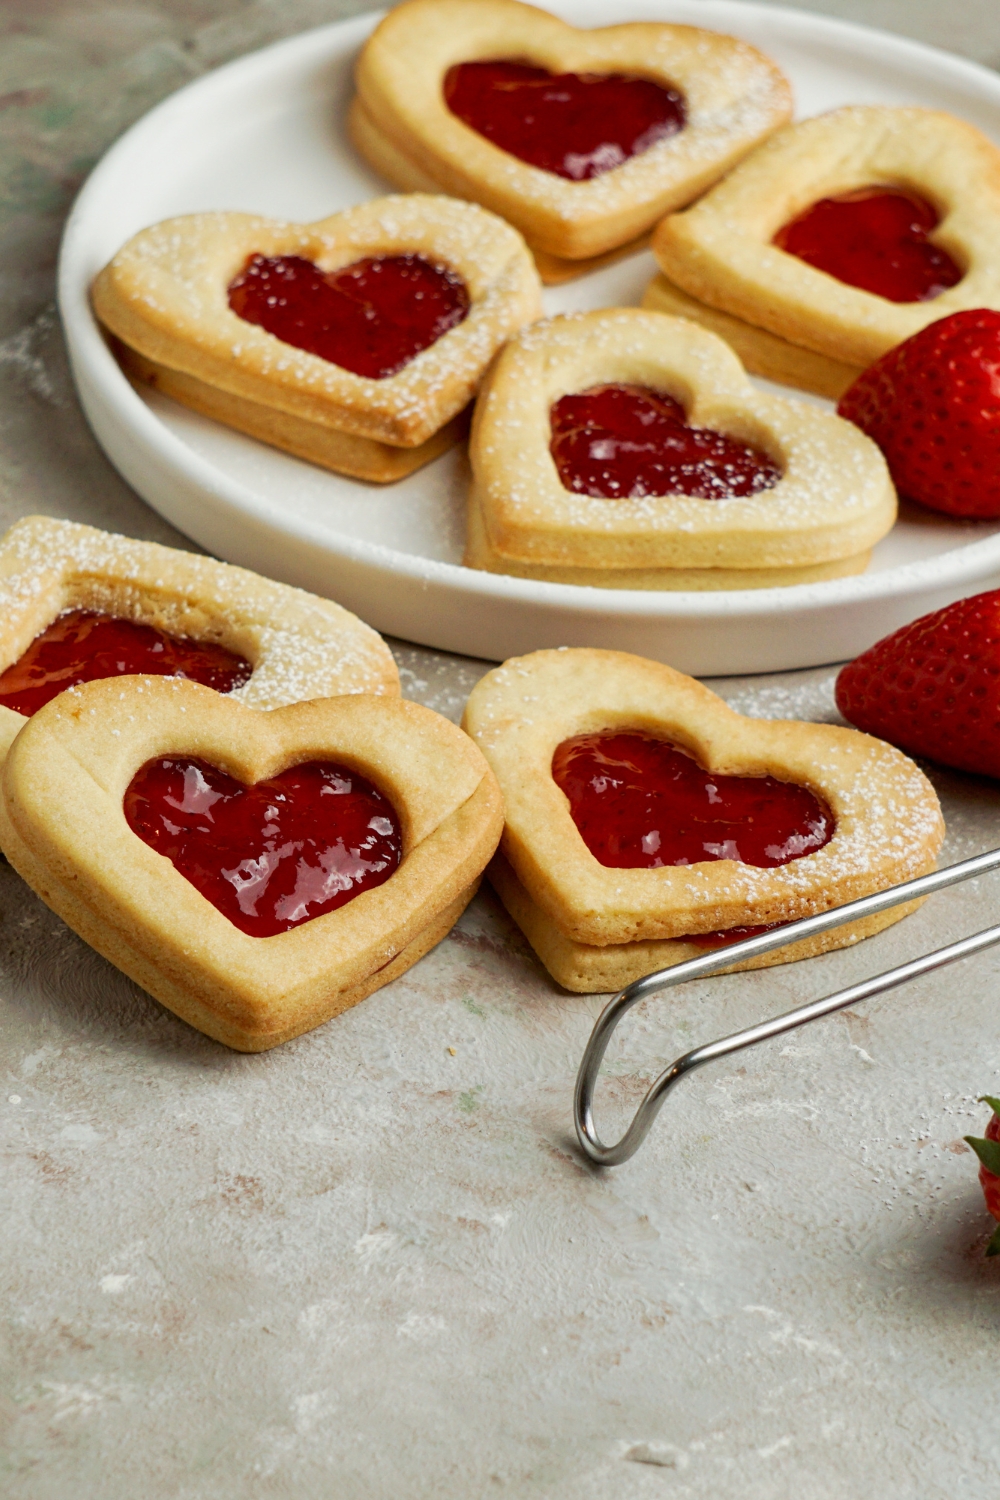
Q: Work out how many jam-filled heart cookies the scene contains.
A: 7